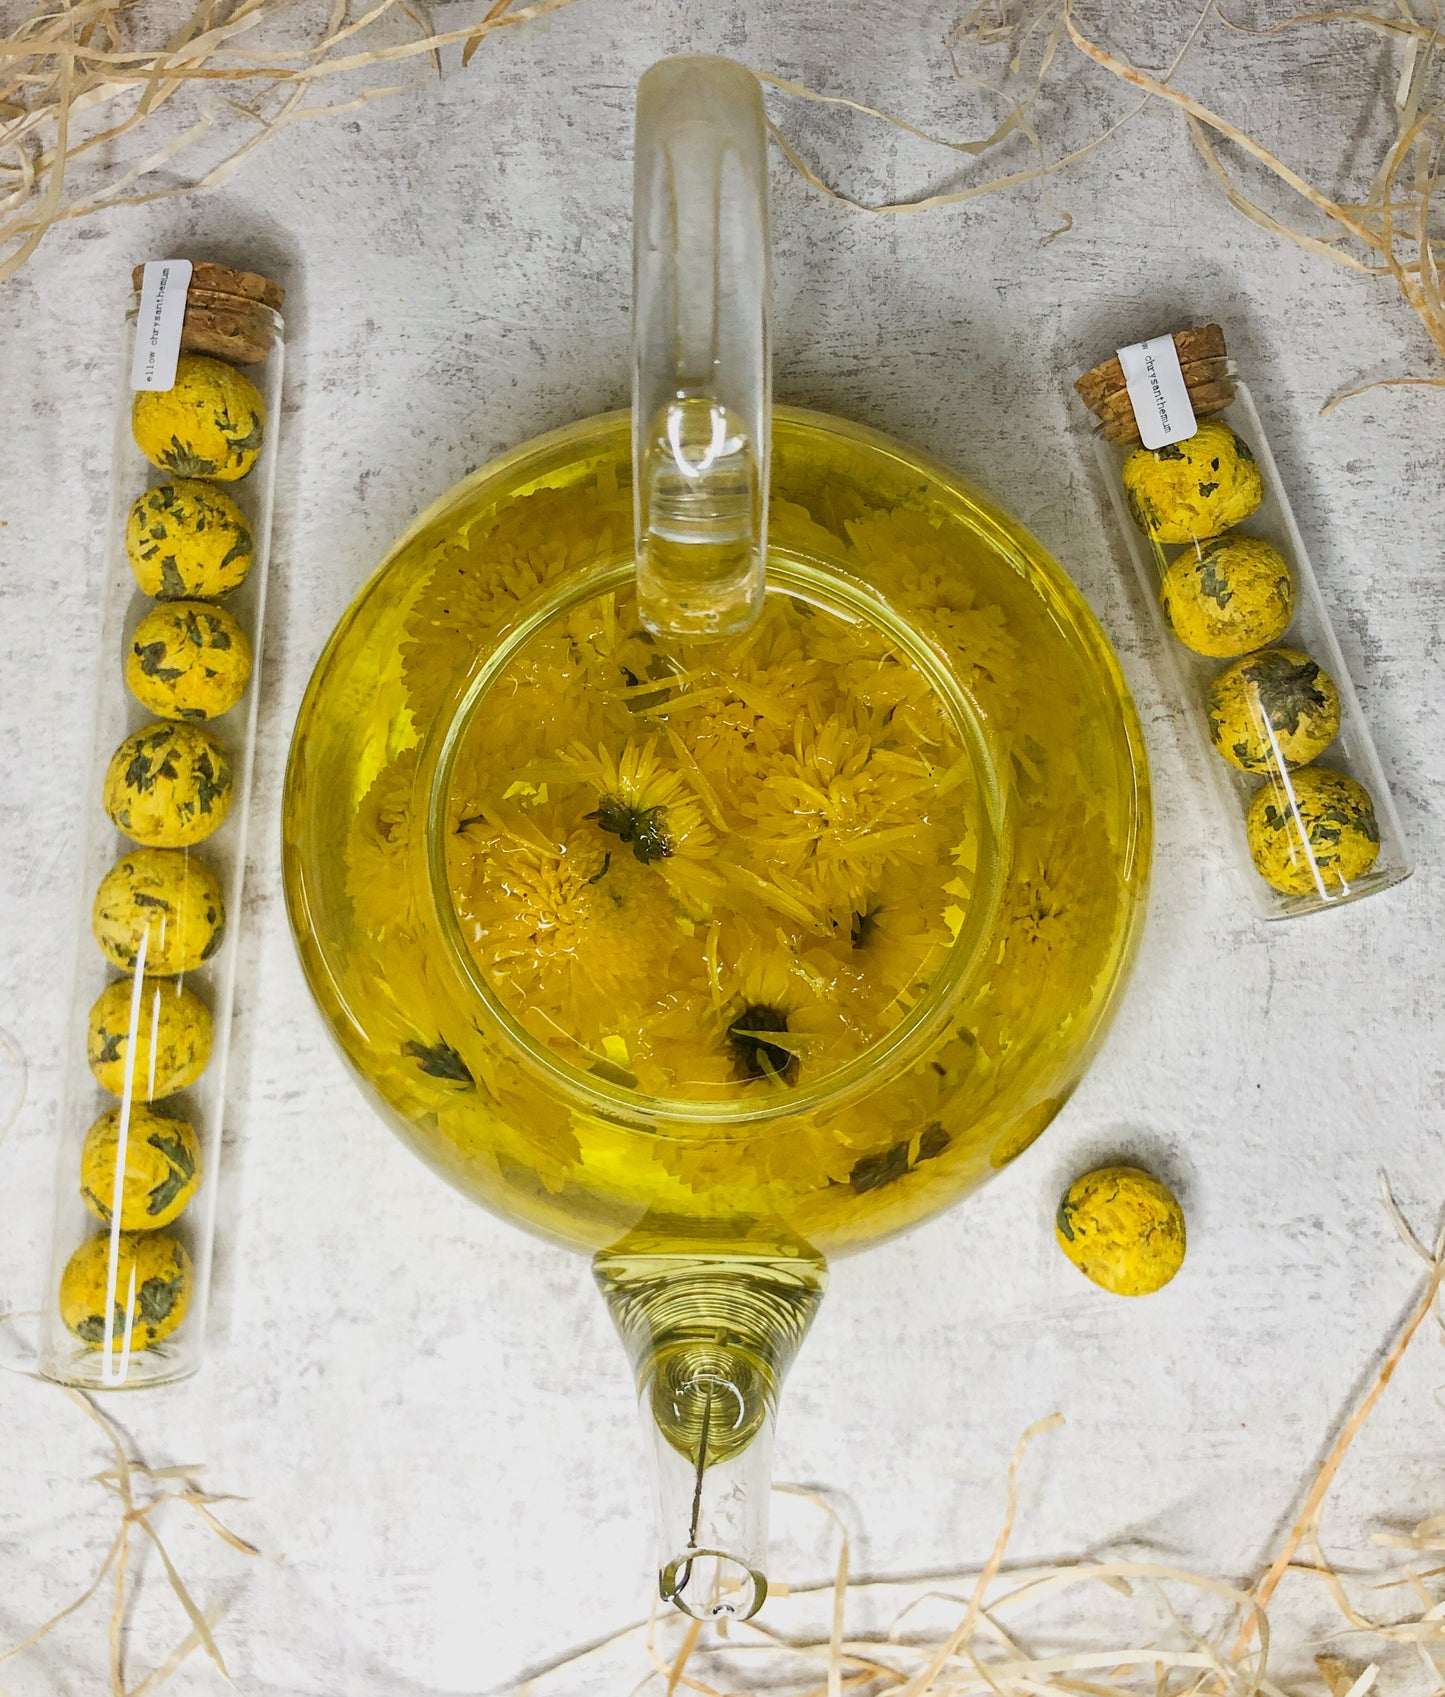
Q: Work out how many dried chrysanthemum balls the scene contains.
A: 13